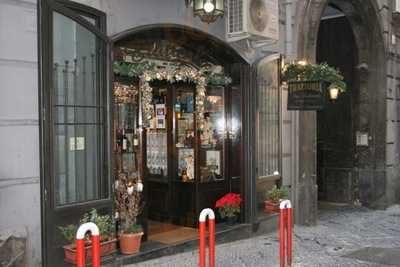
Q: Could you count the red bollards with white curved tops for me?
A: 3